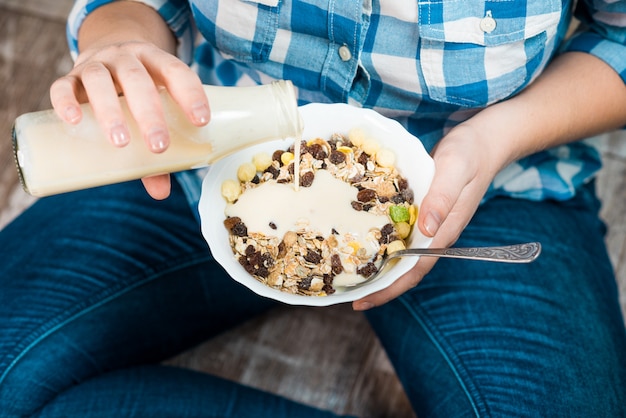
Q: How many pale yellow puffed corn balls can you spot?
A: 8